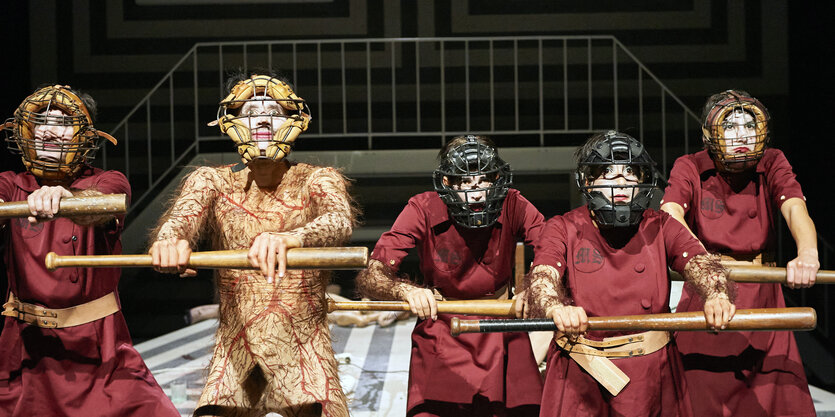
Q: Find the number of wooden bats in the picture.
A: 5